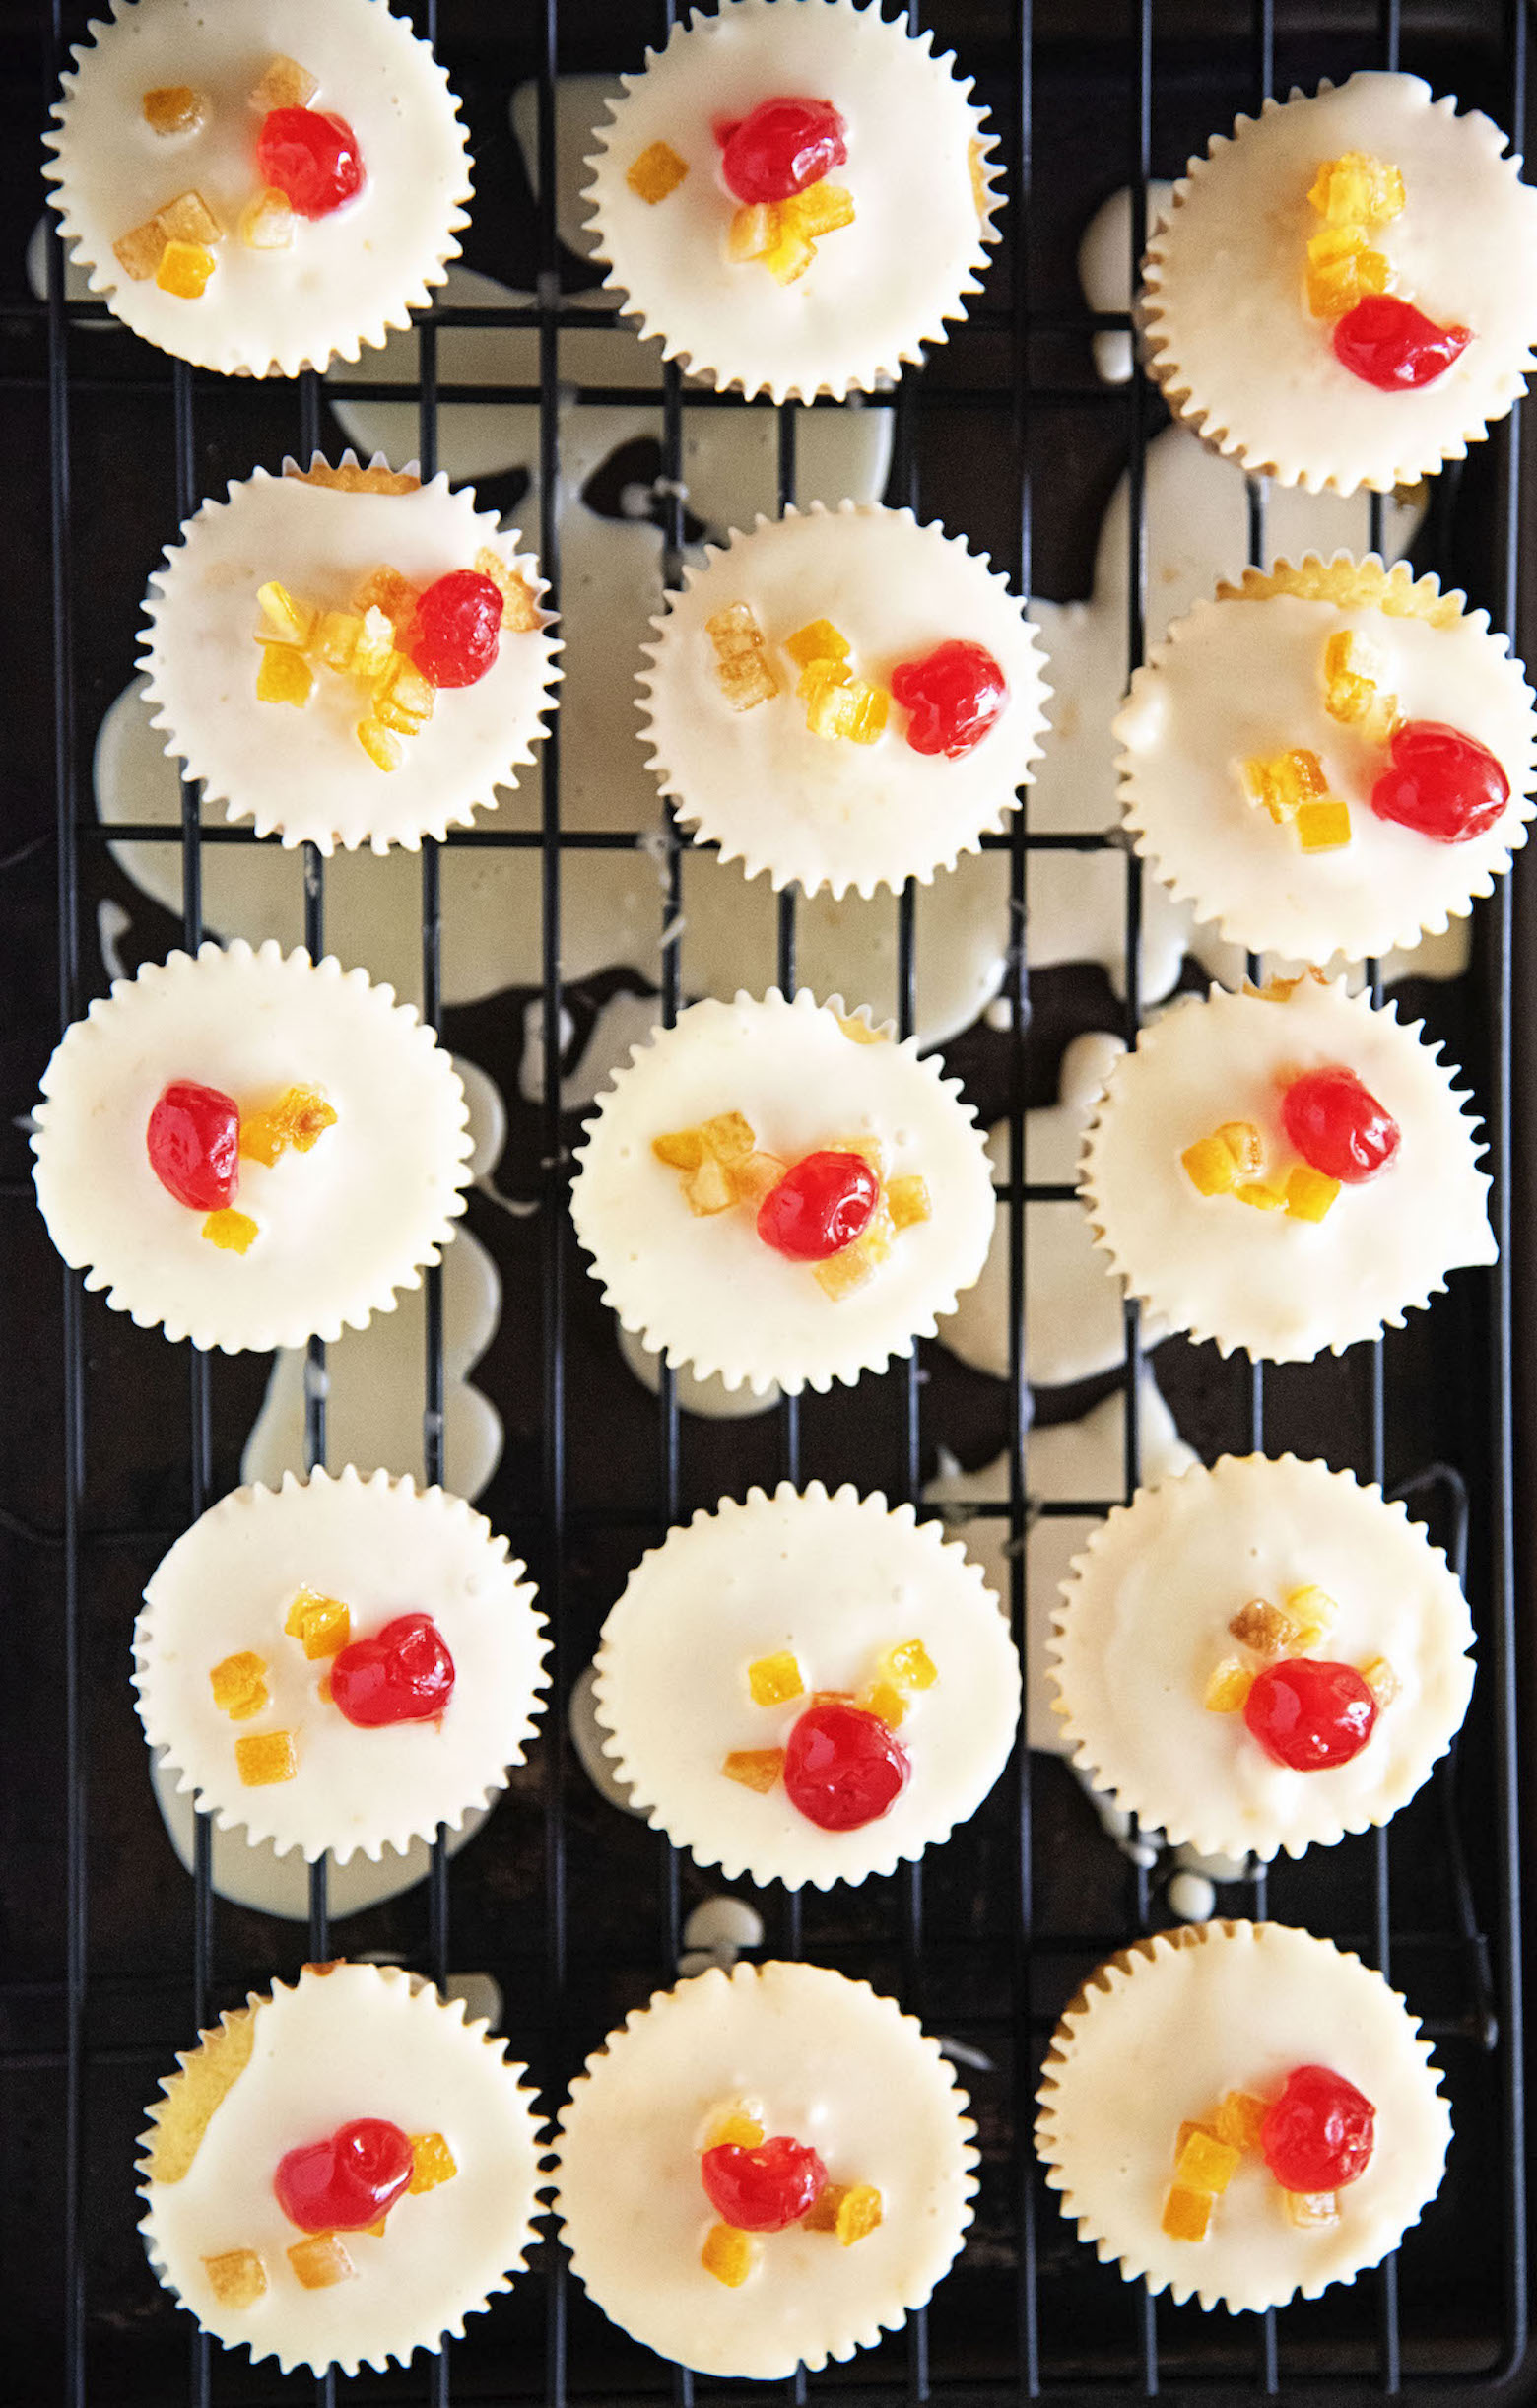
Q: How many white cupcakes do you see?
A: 15